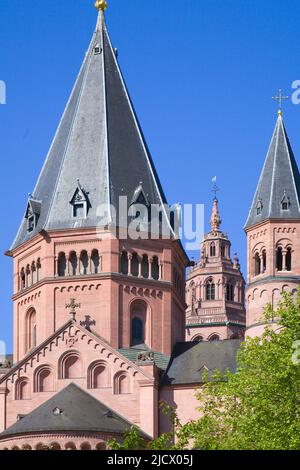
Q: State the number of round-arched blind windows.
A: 5